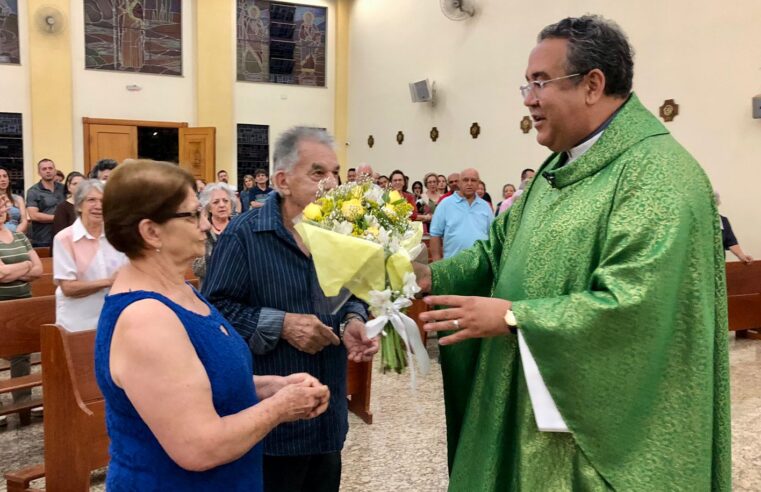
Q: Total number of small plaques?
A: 6